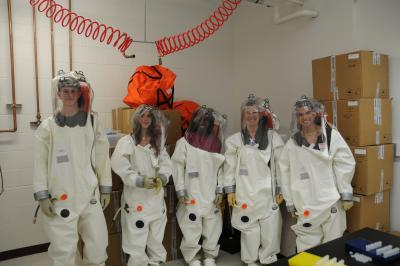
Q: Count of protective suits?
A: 5